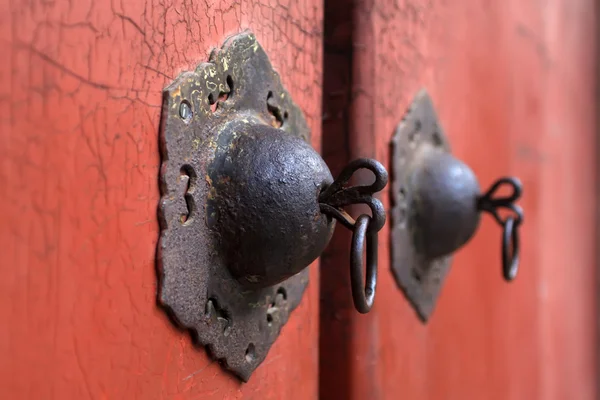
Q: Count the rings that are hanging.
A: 2